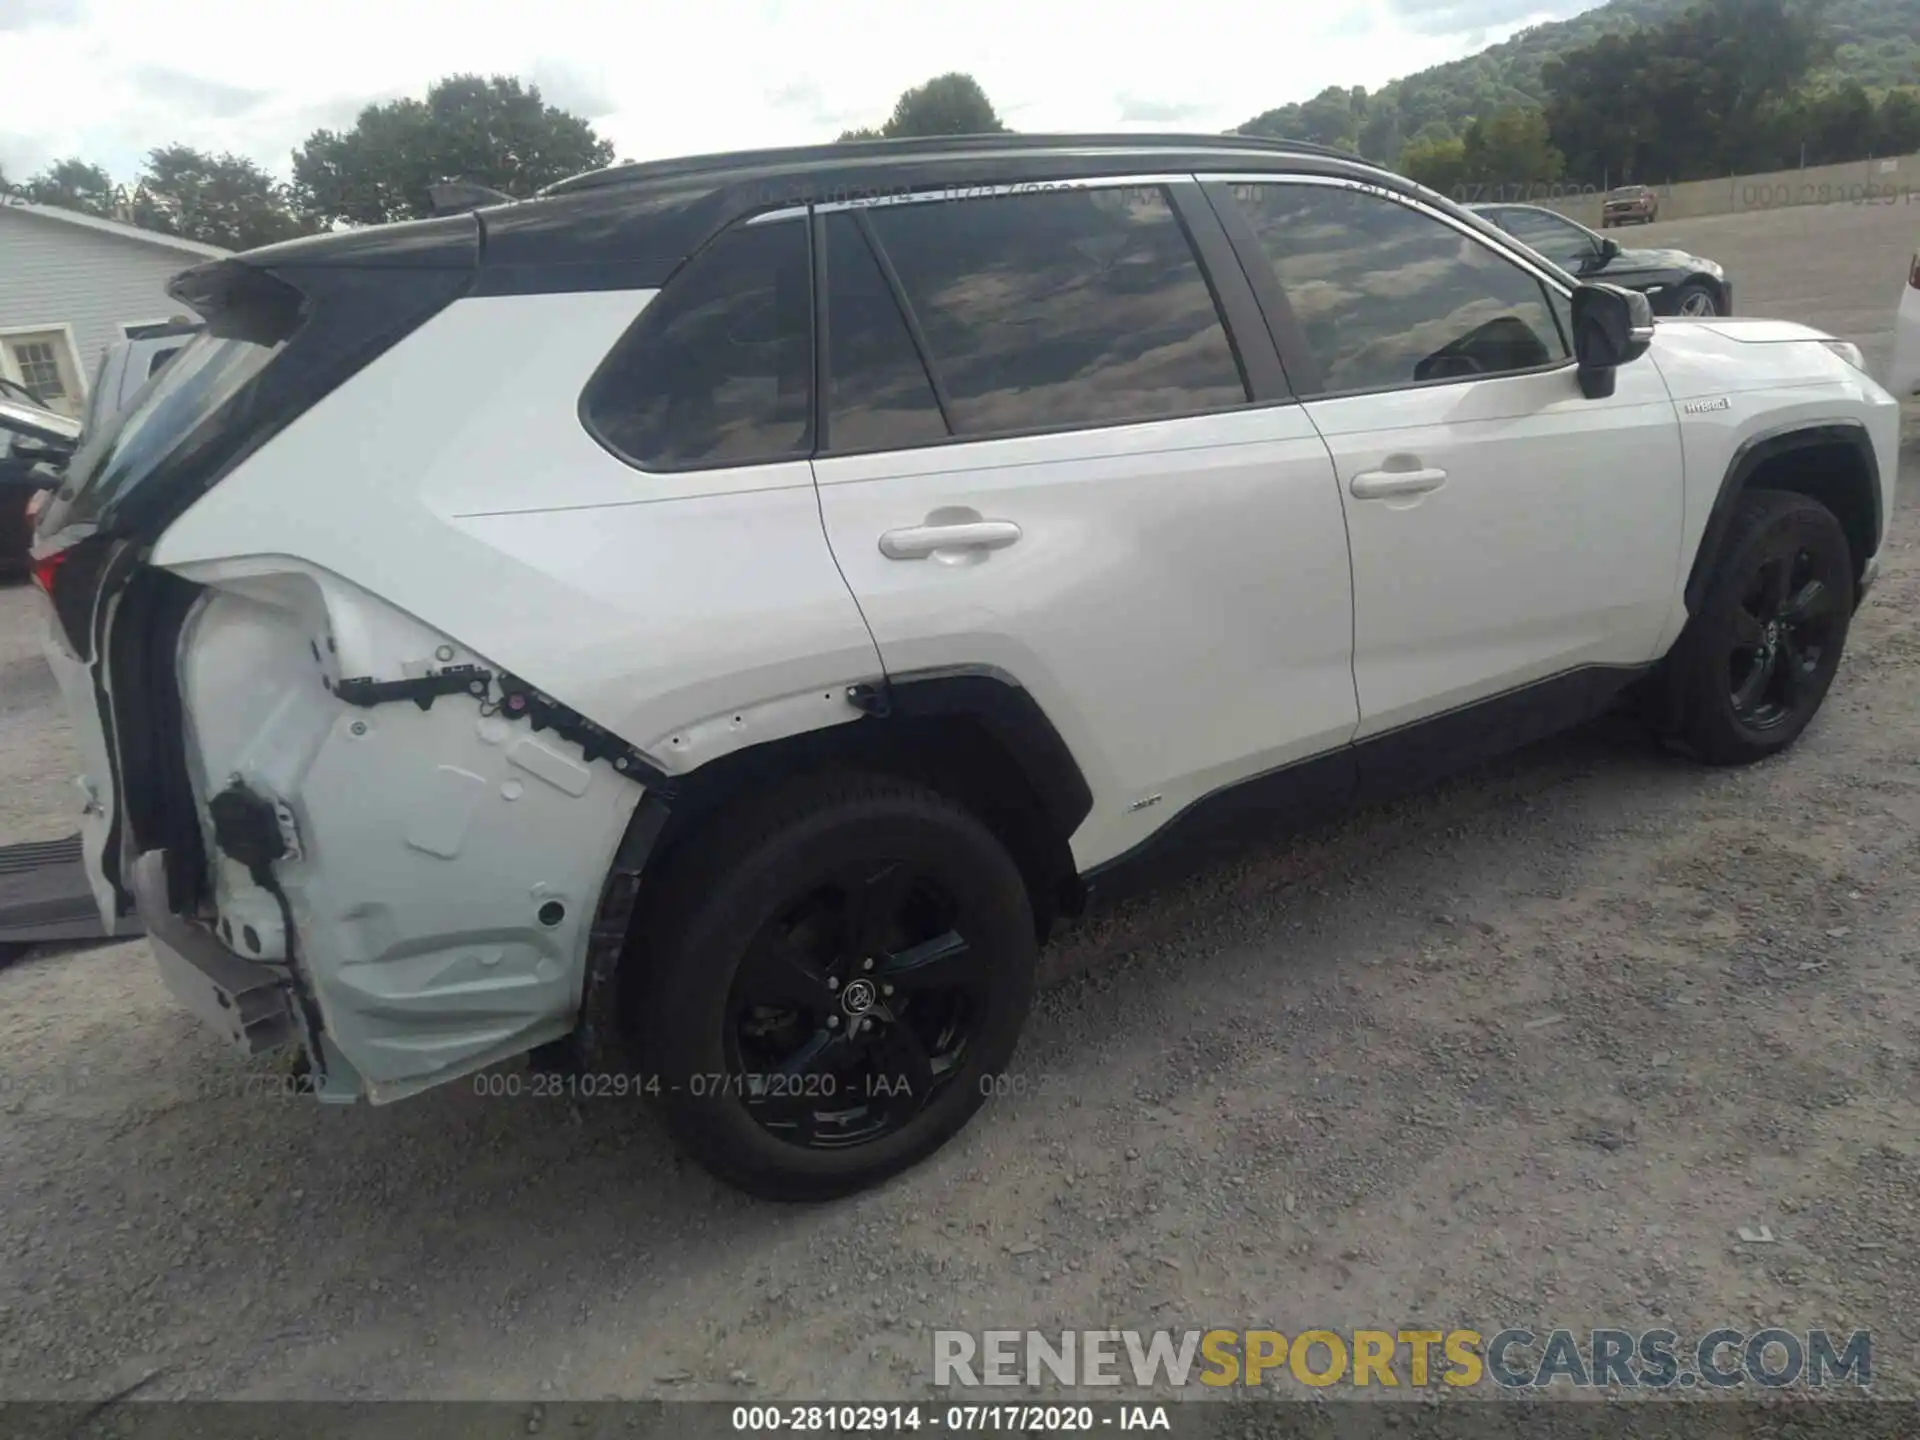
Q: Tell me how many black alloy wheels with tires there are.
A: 2